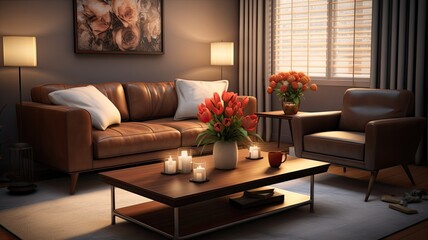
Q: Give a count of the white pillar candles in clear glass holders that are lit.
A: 4